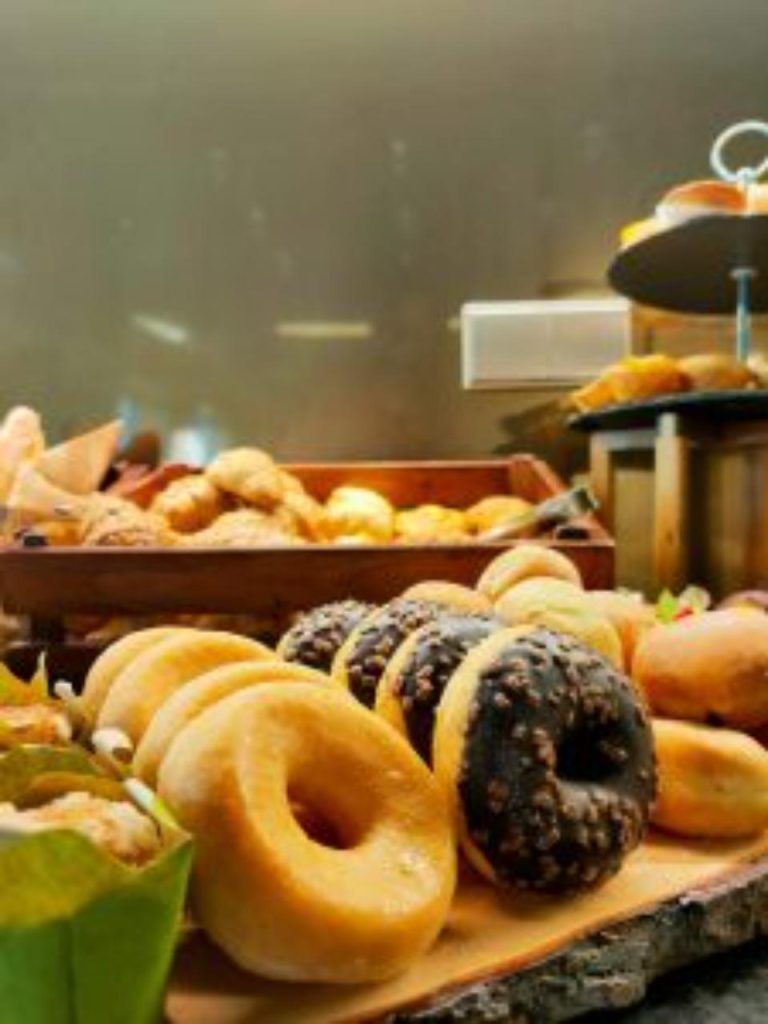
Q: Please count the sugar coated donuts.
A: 4